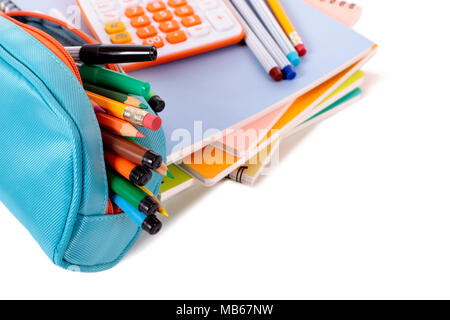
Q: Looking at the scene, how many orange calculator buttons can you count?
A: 11